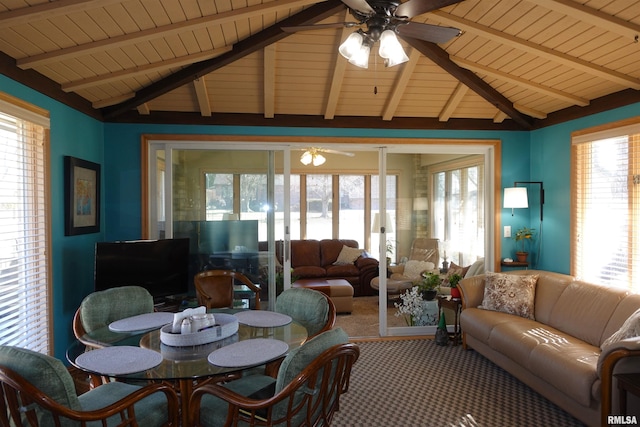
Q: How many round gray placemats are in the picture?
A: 4